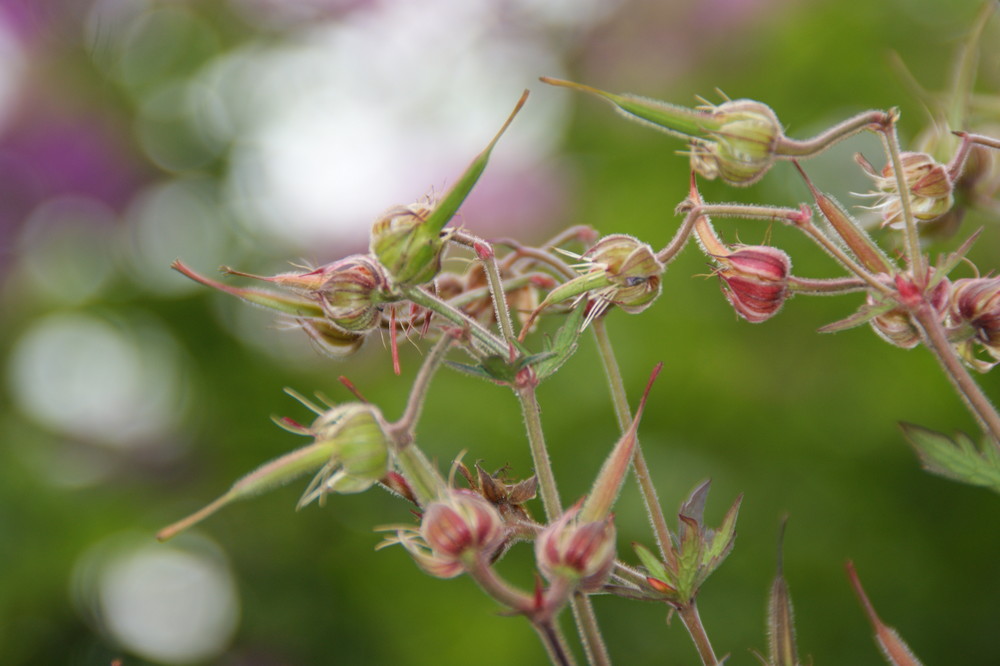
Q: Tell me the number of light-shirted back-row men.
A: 0